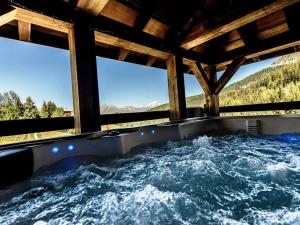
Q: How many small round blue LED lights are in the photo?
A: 4